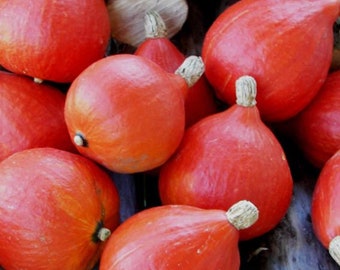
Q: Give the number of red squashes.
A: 10